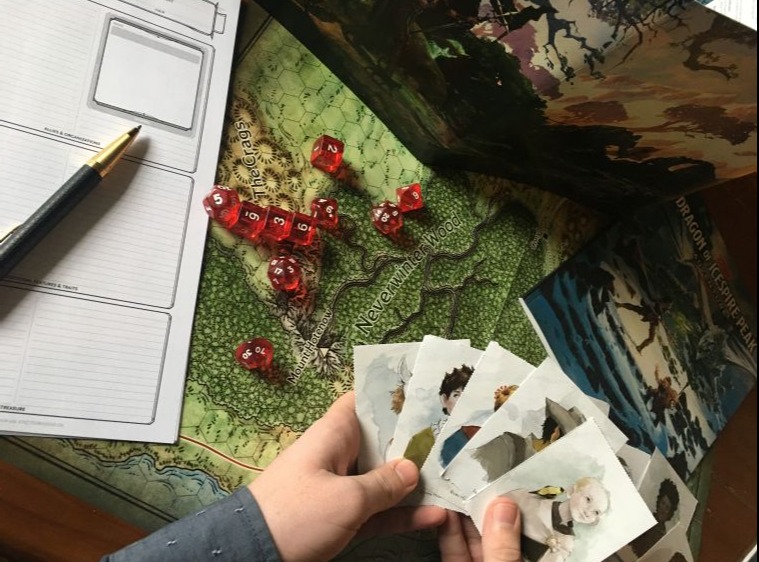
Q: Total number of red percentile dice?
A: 1